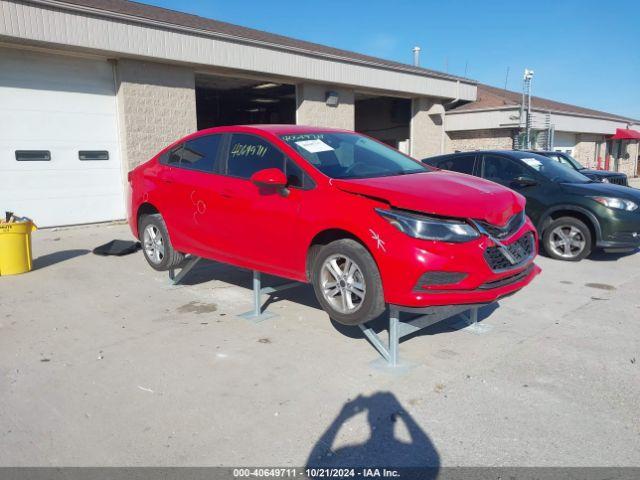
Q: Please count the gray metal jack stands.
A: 4